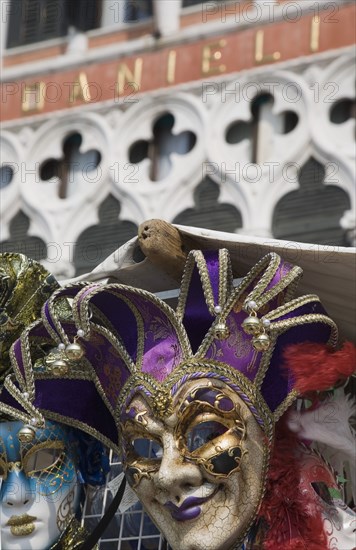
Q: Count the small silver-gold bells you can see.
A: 6